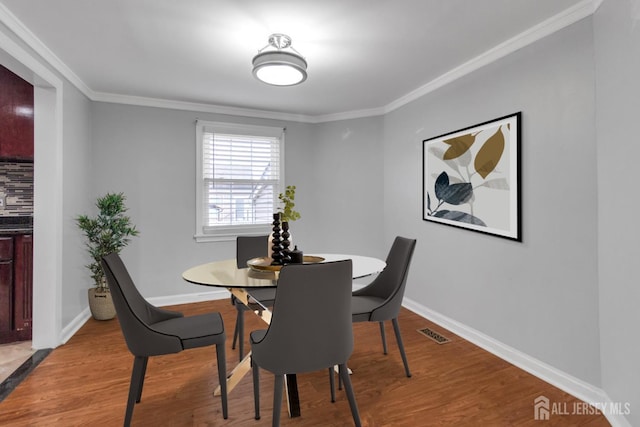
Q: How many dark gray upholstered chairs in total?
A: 4